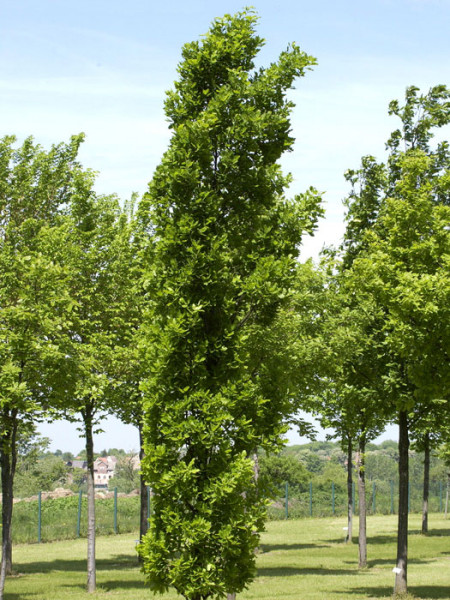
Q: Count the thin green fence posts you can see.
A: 12